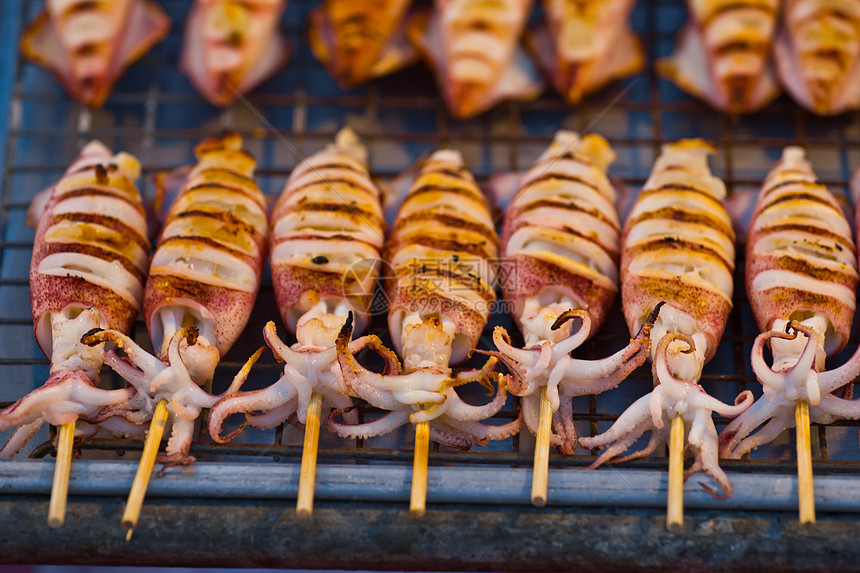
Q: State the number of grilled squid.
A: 14